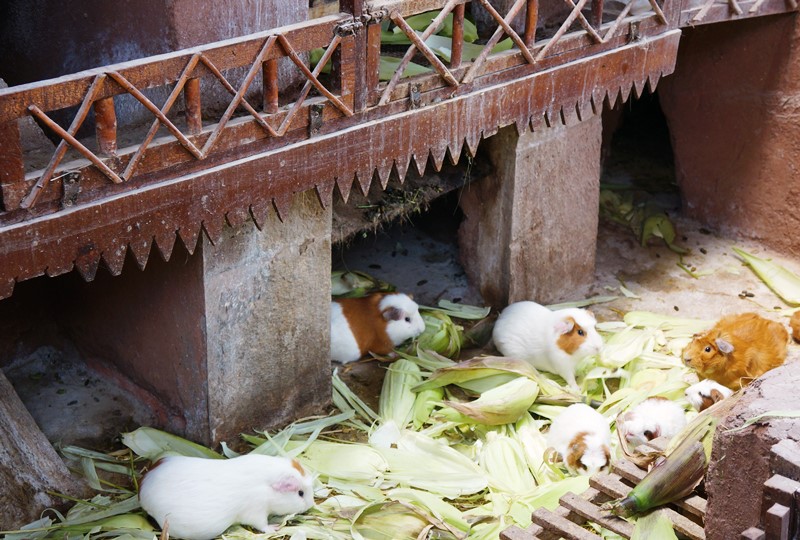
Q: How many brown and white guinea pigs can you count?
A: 6